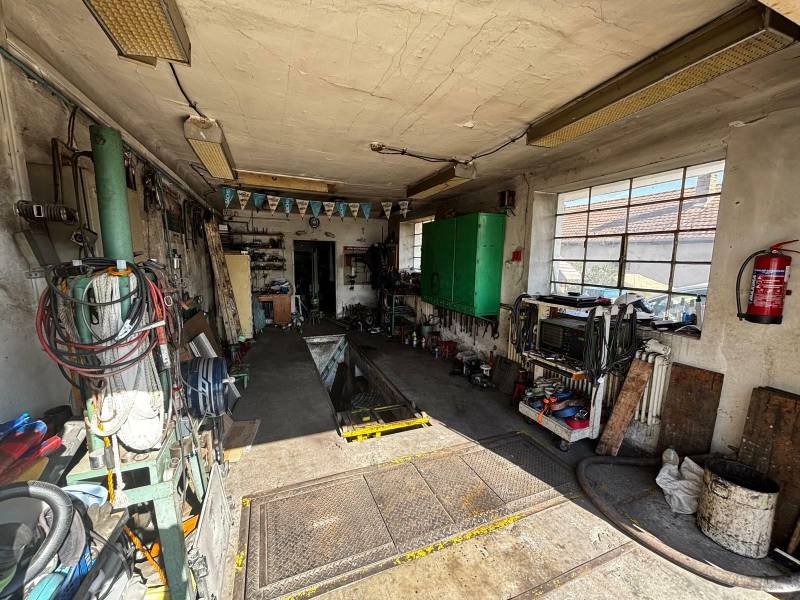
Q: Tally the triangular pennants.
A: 13